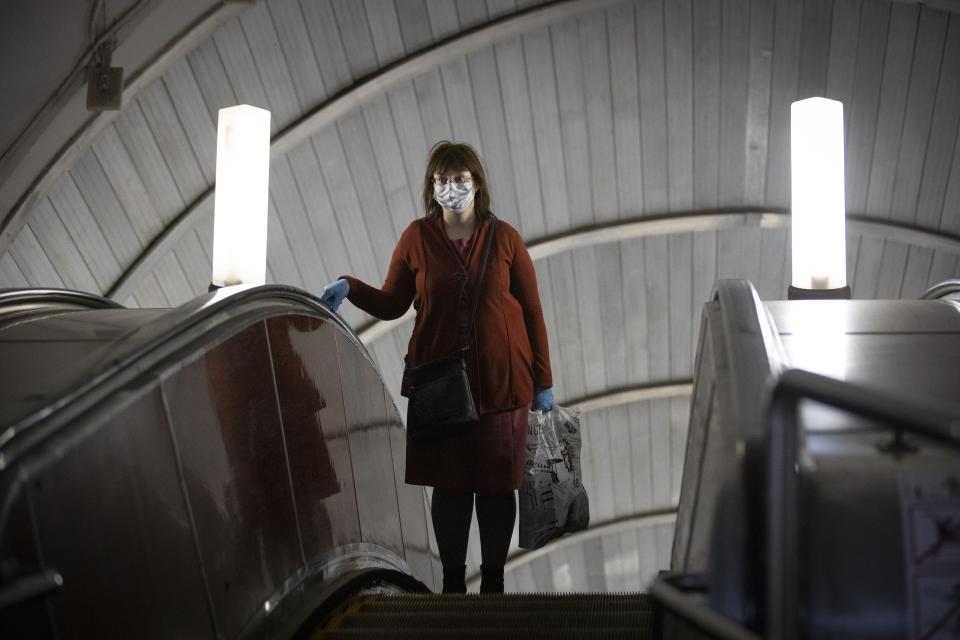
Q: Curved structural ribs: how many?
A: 5